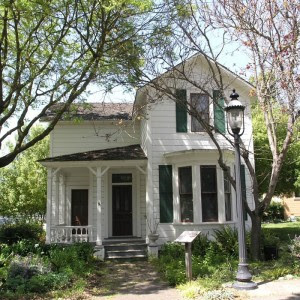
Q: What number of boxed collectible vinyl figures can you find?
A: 0